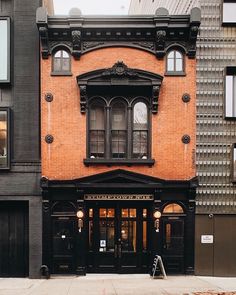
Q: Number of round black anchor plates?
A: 4